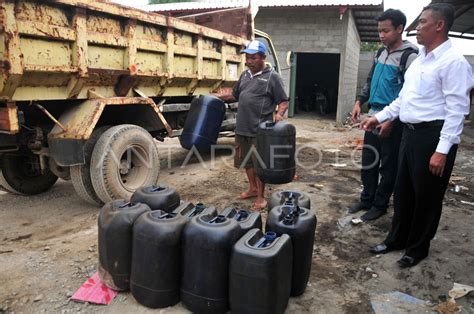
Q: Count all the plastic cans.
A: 11